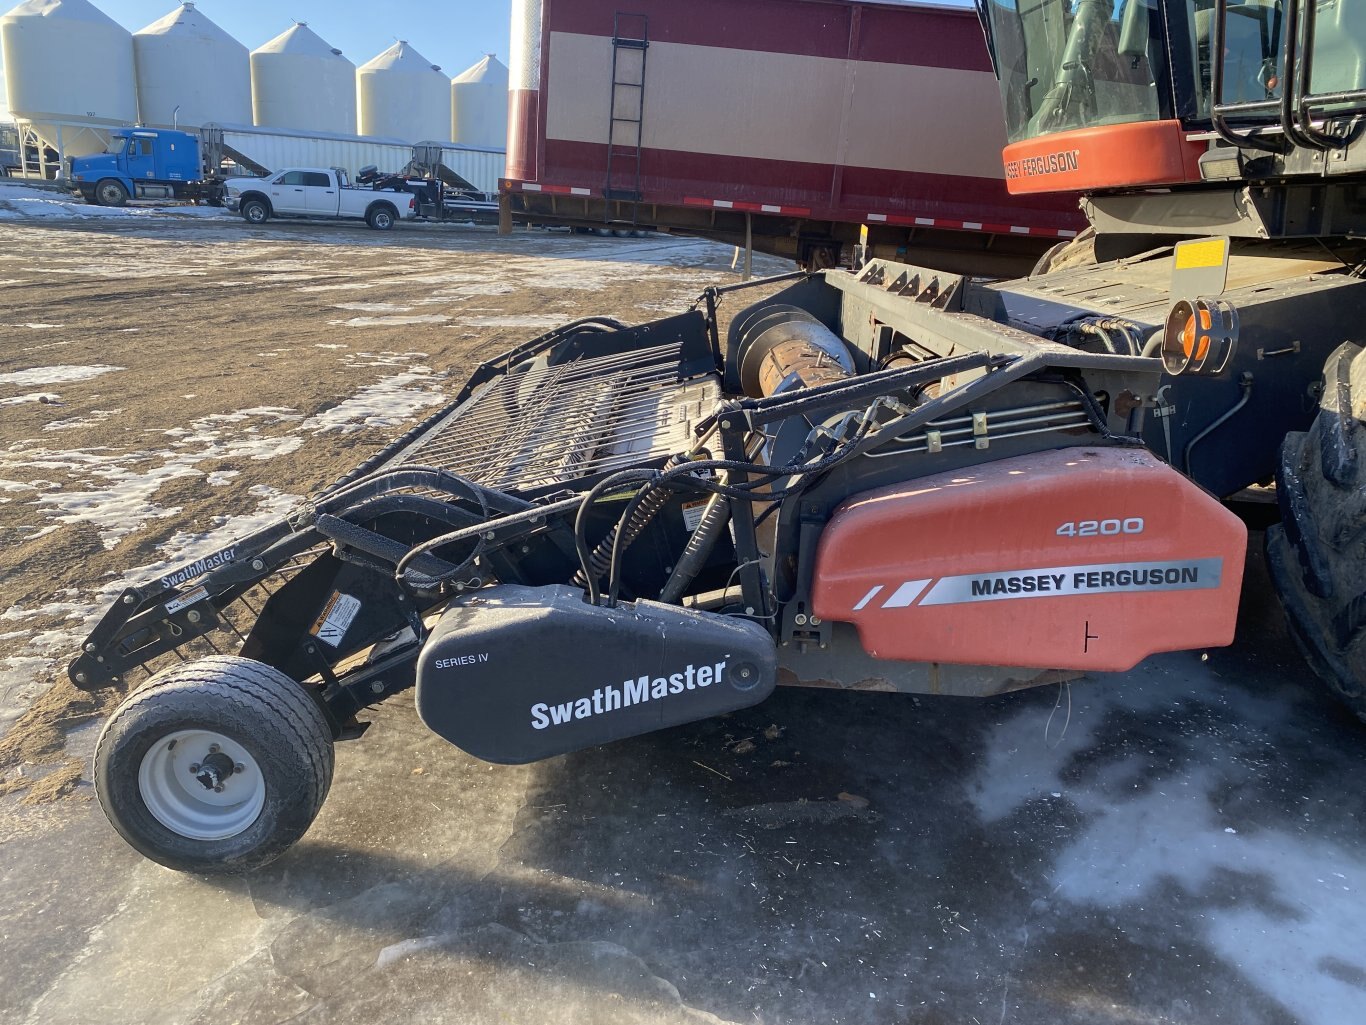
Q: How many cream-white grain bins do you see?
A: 5